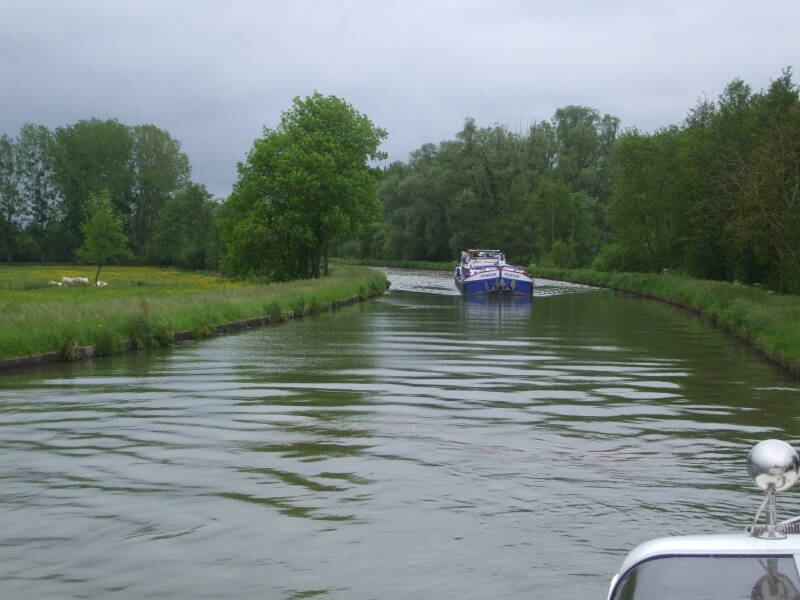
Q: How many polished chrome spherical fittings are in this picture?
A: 1